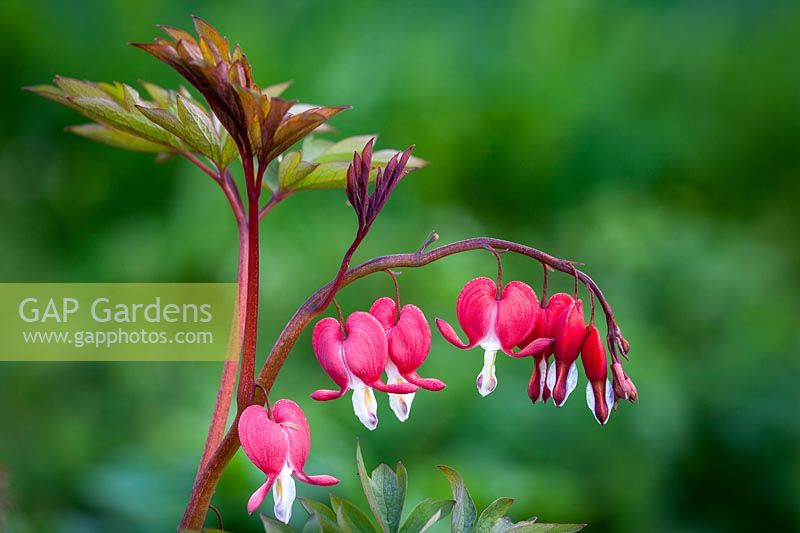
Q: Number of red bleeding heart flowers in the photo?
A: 7